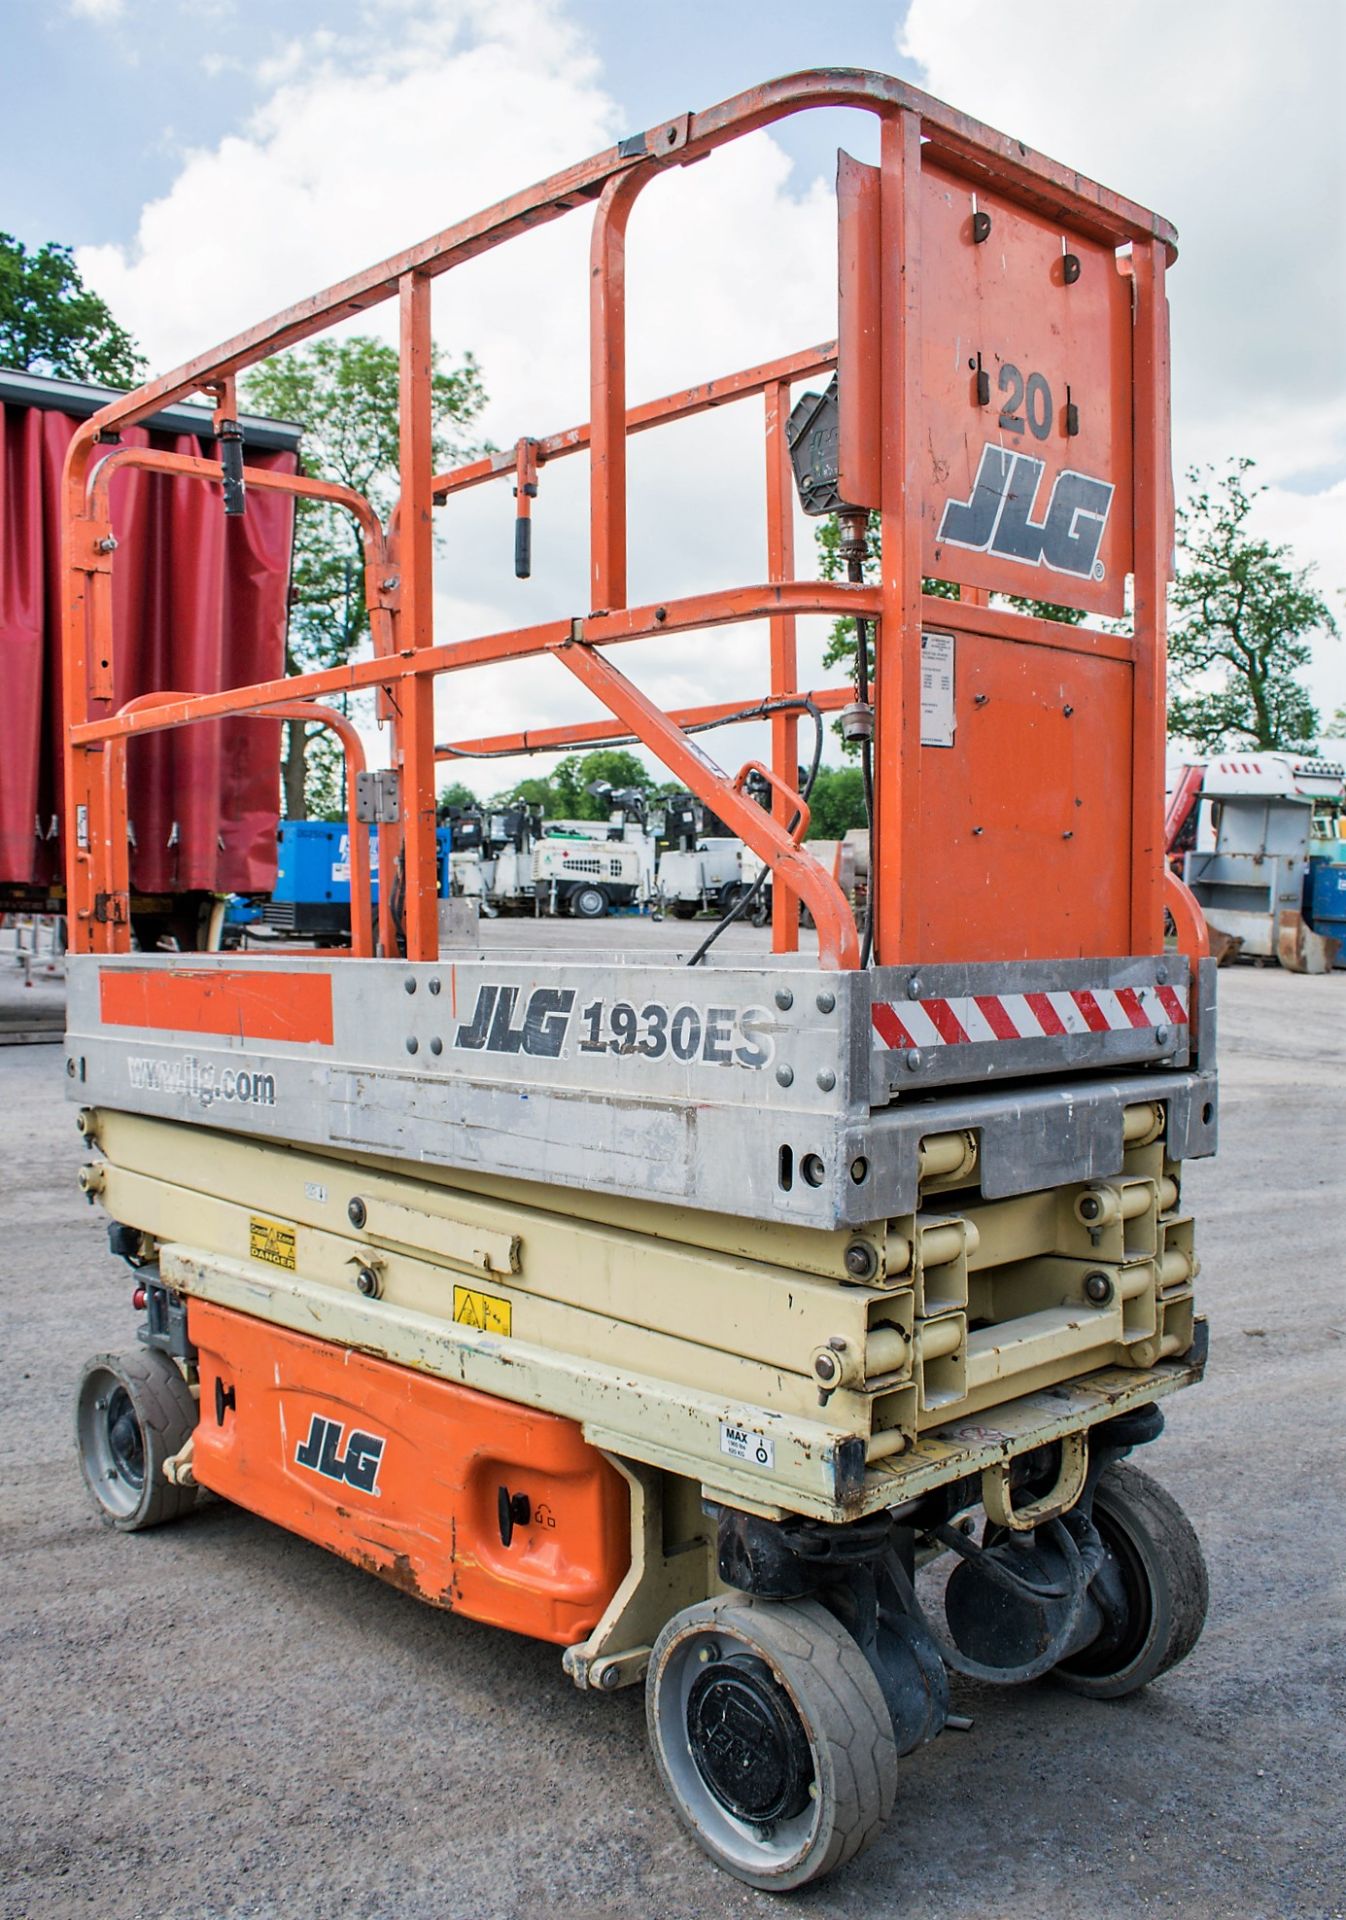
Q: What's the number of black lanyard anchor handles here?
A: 2